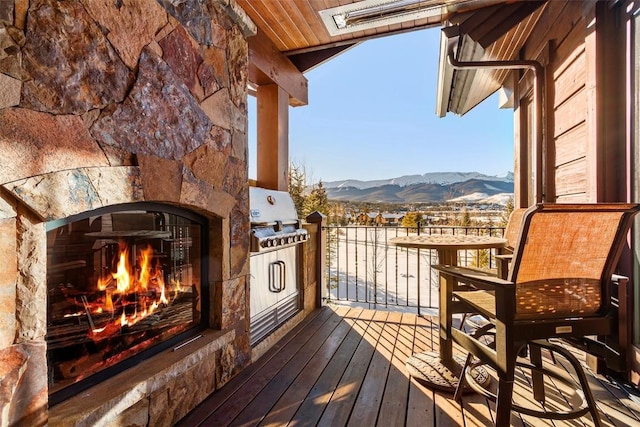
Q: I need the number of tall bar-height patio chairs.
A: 2